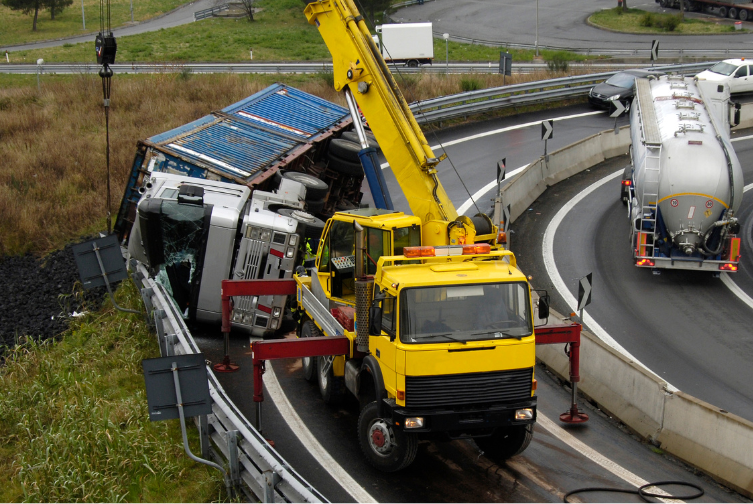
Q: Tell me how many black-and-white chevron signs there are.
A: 6